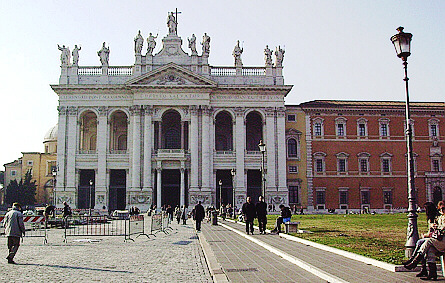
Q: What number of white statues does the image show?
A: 11